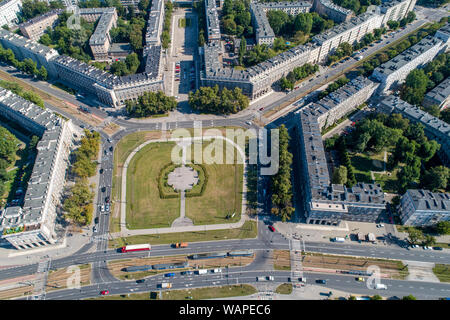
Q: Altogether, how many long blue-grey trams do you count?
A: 2